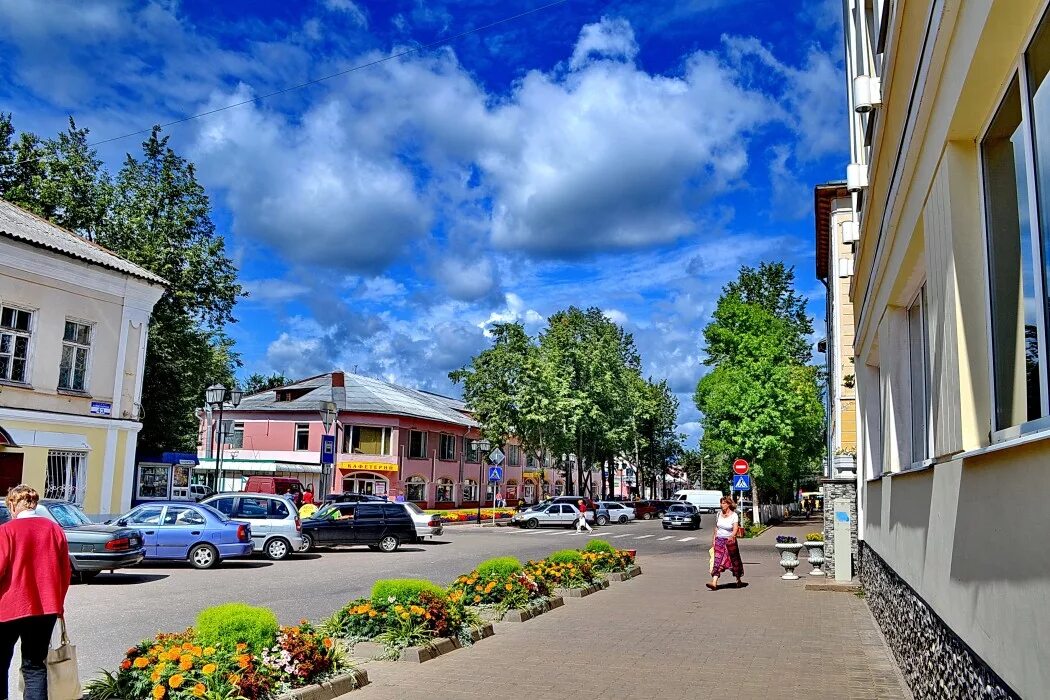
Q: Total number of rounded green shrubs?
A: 5